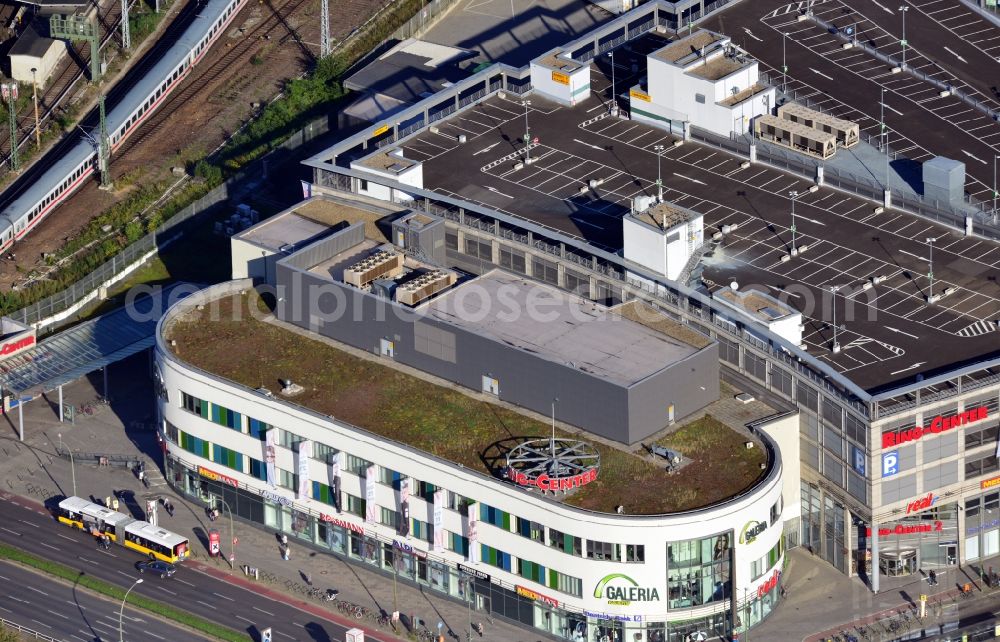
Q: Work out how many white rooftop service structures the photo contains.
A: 5